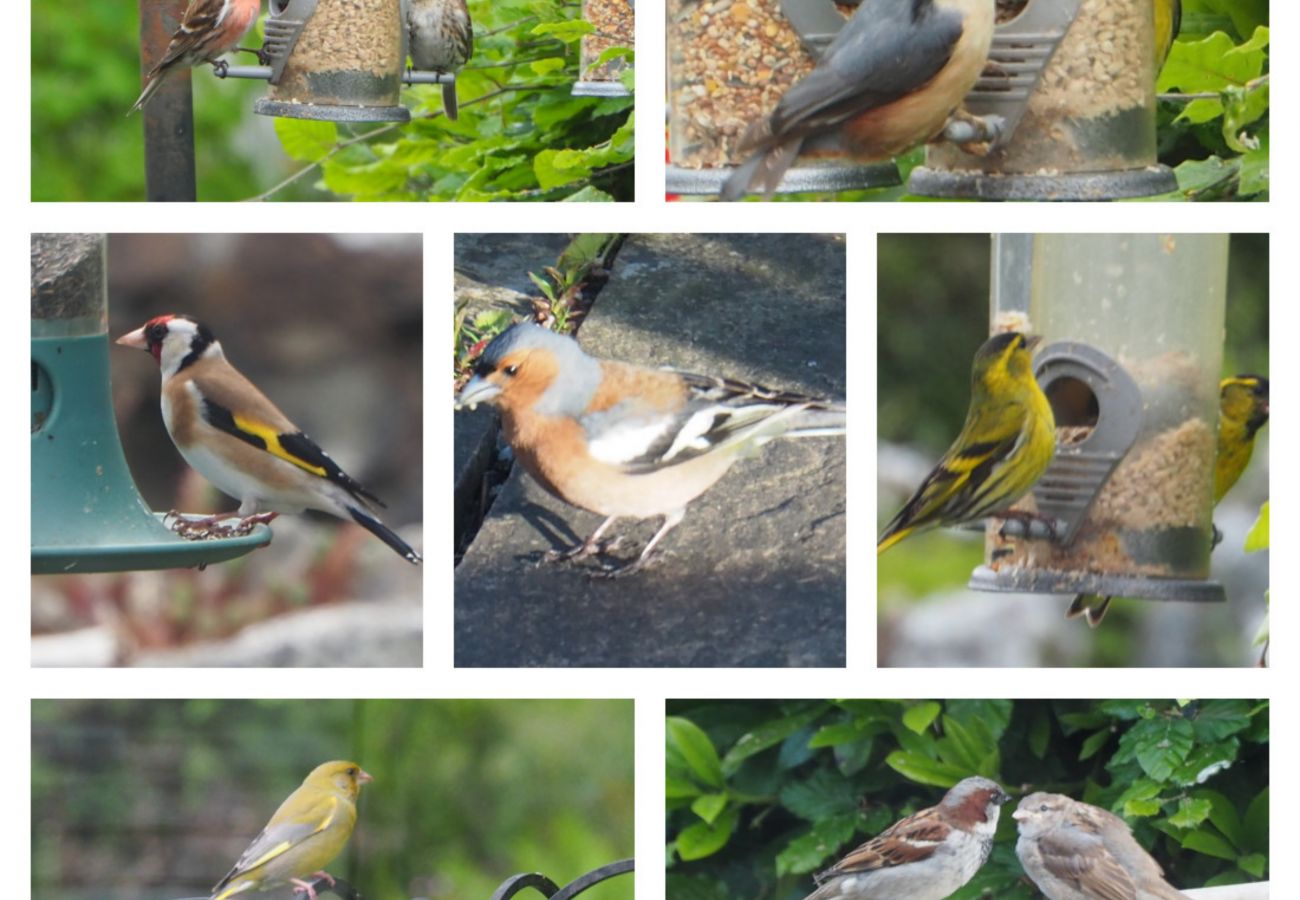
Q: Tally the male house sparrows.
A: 1